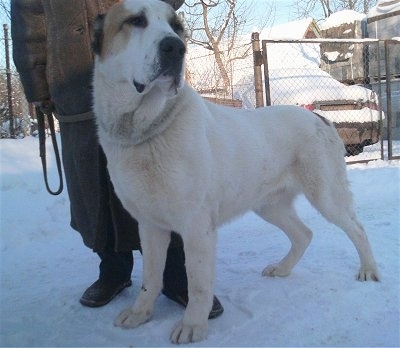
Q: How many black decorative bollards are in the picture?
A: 0